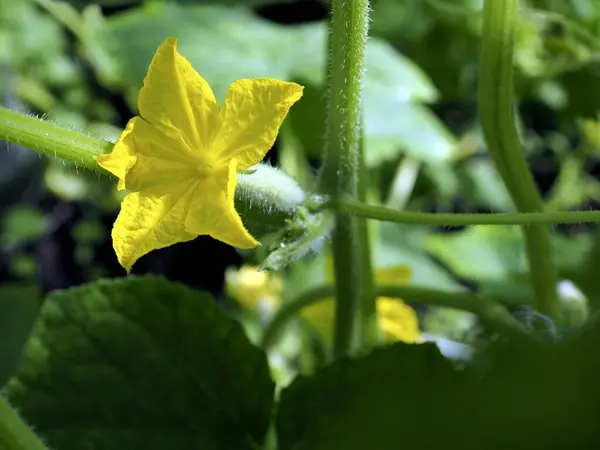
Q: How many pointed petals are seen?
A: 5